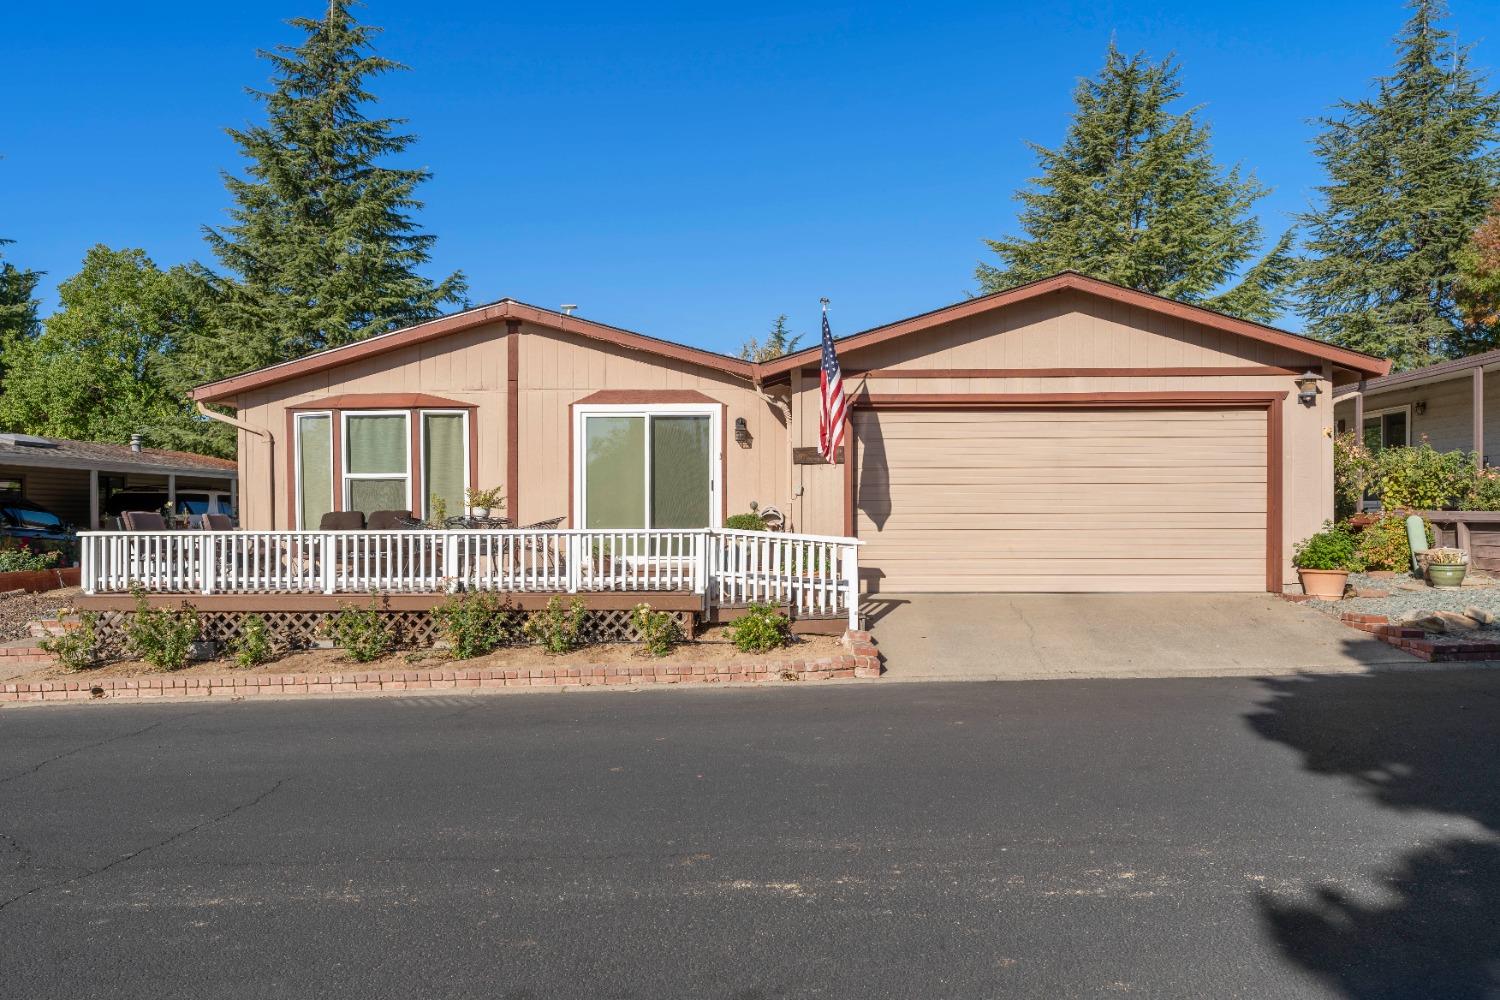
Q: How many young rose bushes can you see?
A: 8